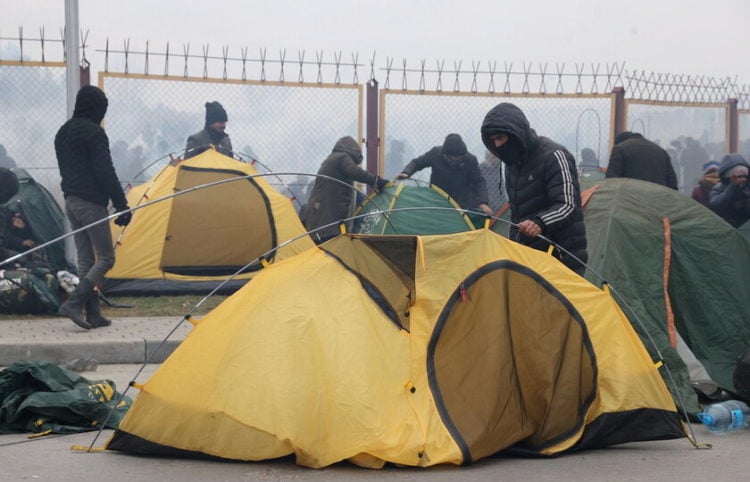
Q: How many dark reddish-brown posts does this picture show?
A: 4